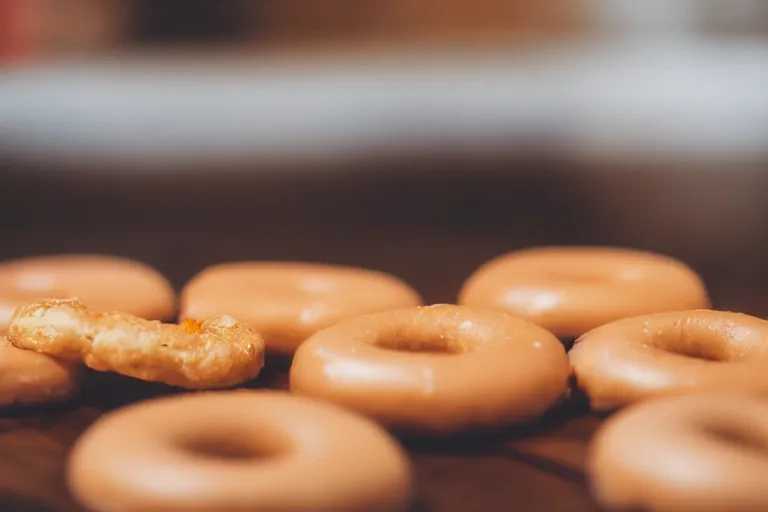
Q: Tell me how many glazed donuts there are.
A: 8